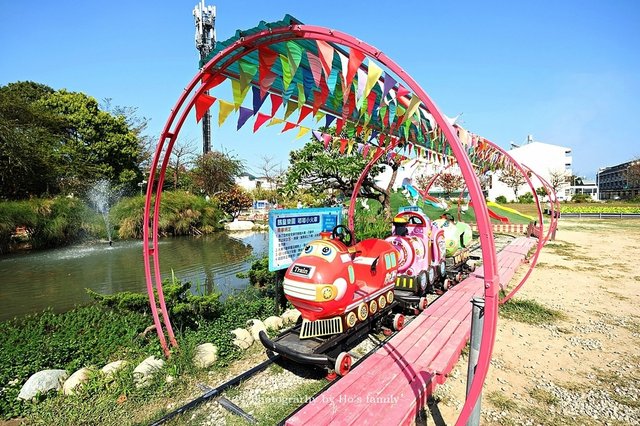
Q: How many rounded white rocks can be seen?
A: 9